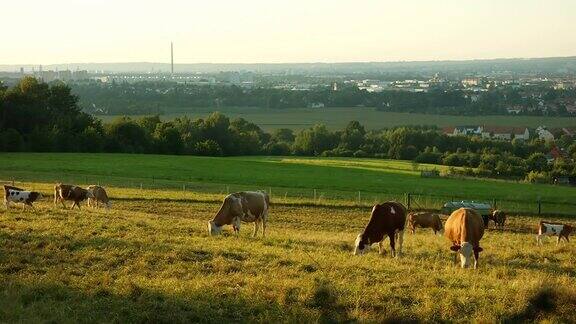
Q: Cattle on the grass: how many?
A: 9